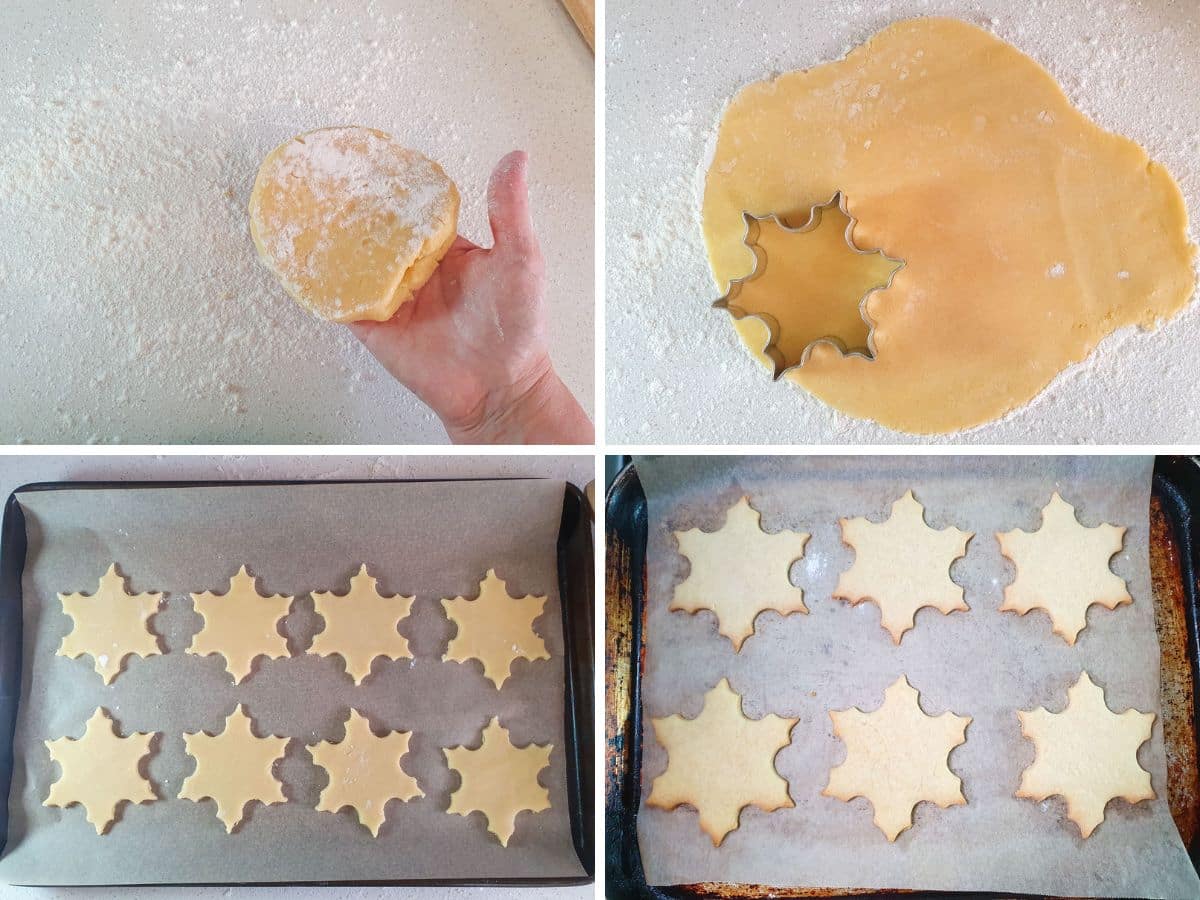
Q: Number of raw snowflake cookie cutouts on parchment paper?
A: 8